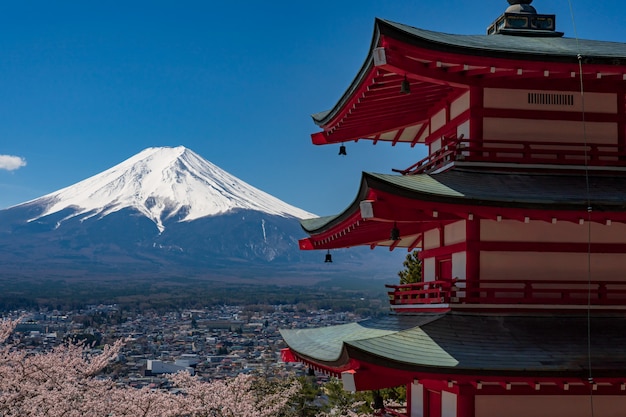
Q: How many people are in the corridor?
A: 0